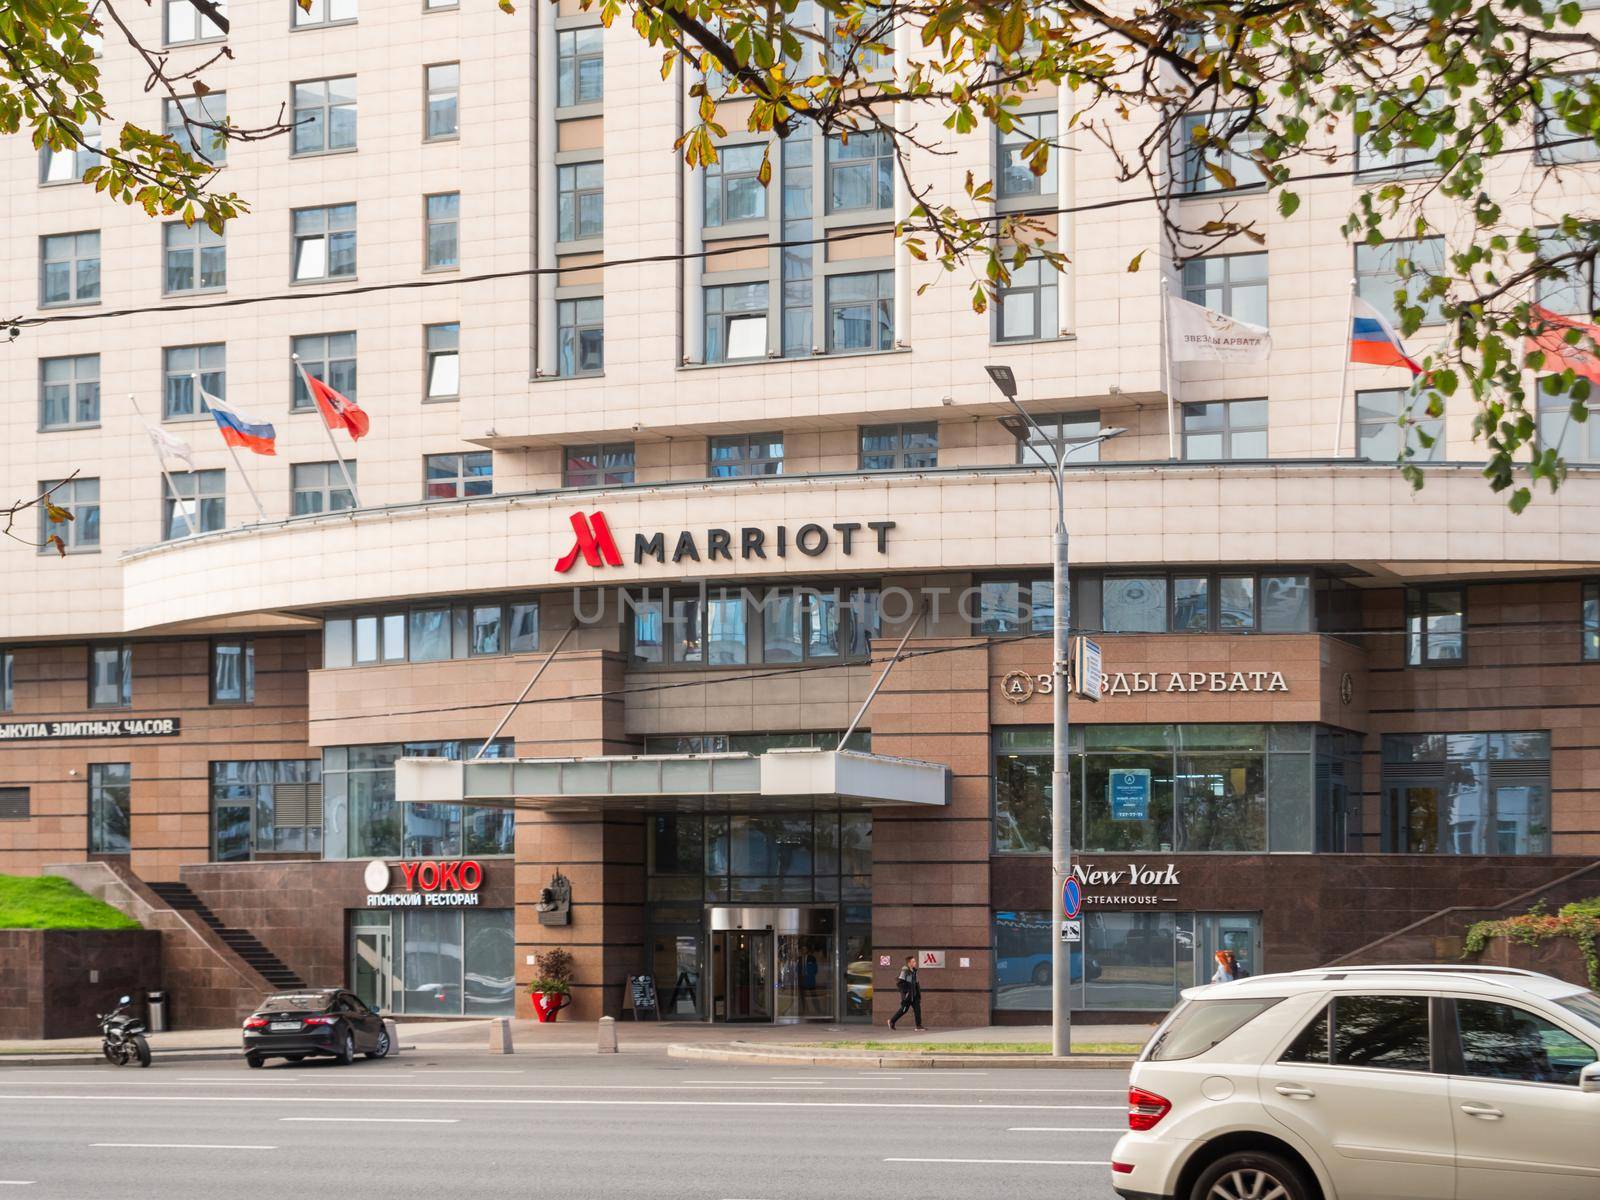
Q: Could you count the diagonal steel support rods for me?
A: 2